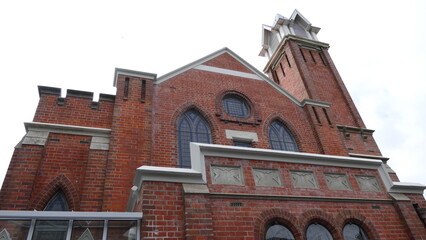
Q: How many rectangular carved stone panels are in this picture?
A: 5